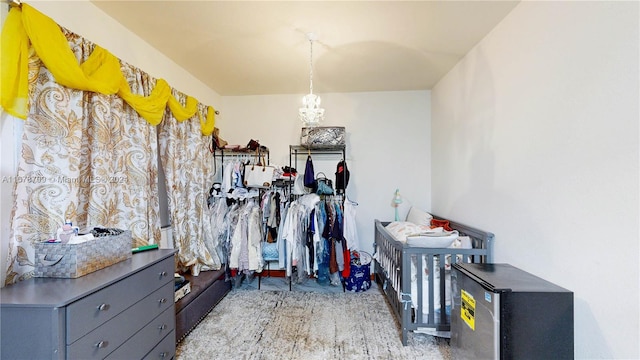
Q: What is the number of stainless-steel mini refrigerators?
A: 1